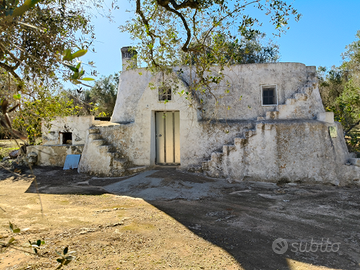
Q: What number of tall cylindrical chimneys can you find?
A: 1